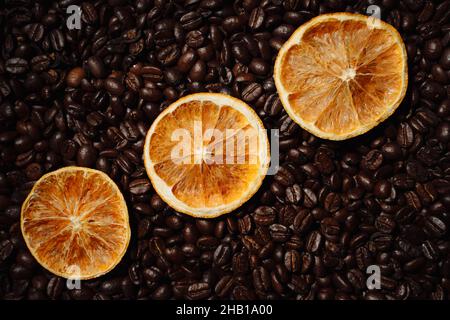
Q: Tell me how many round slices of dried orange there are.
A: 3